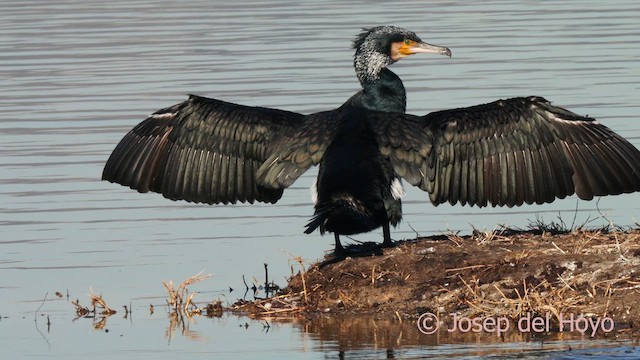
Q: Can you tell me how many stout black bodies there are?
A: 1